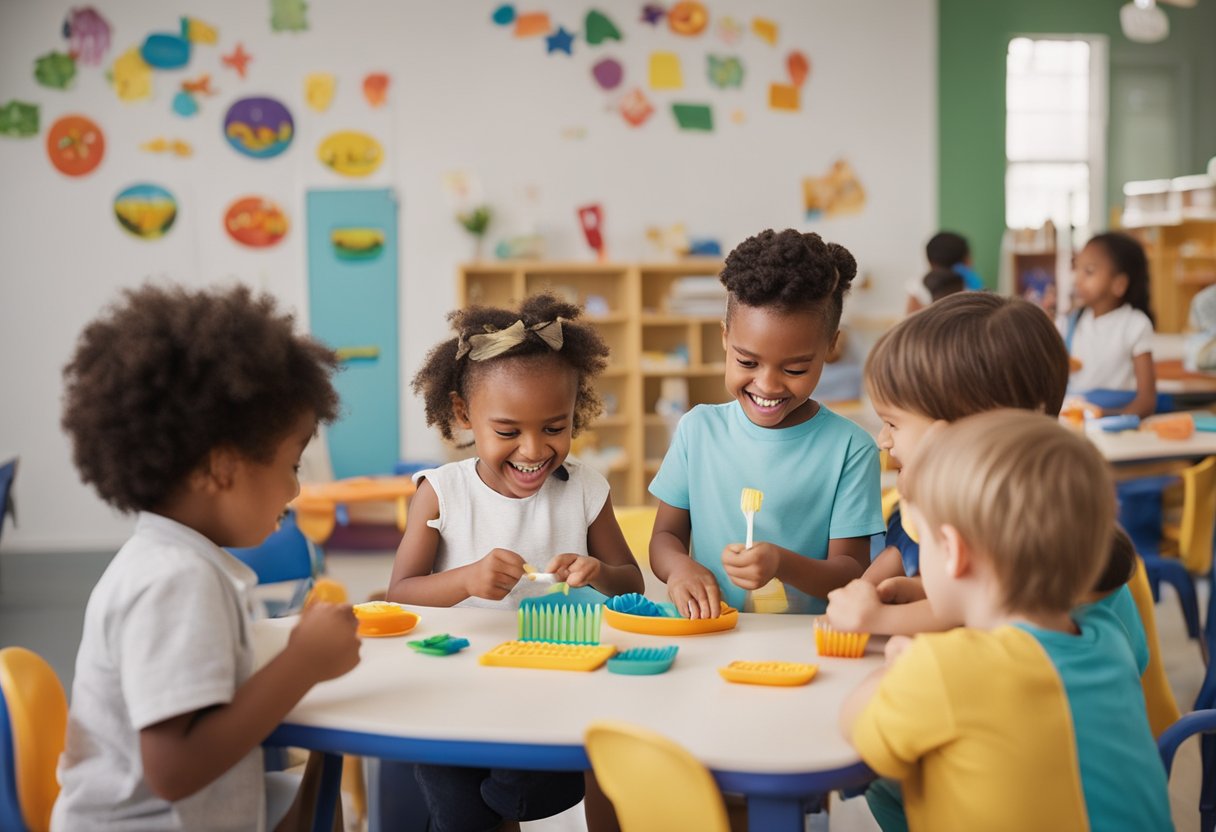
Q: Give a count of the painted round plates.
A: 5